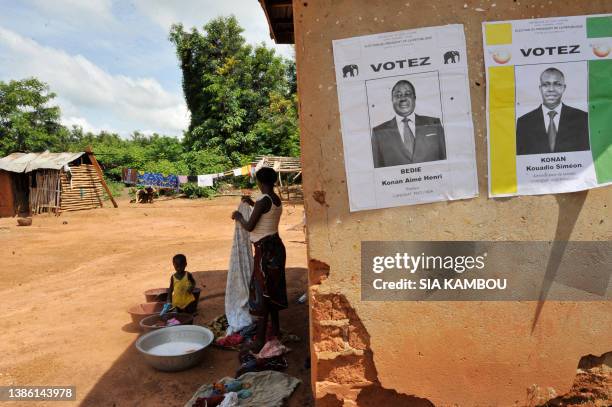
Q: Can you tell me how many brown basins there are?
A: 3